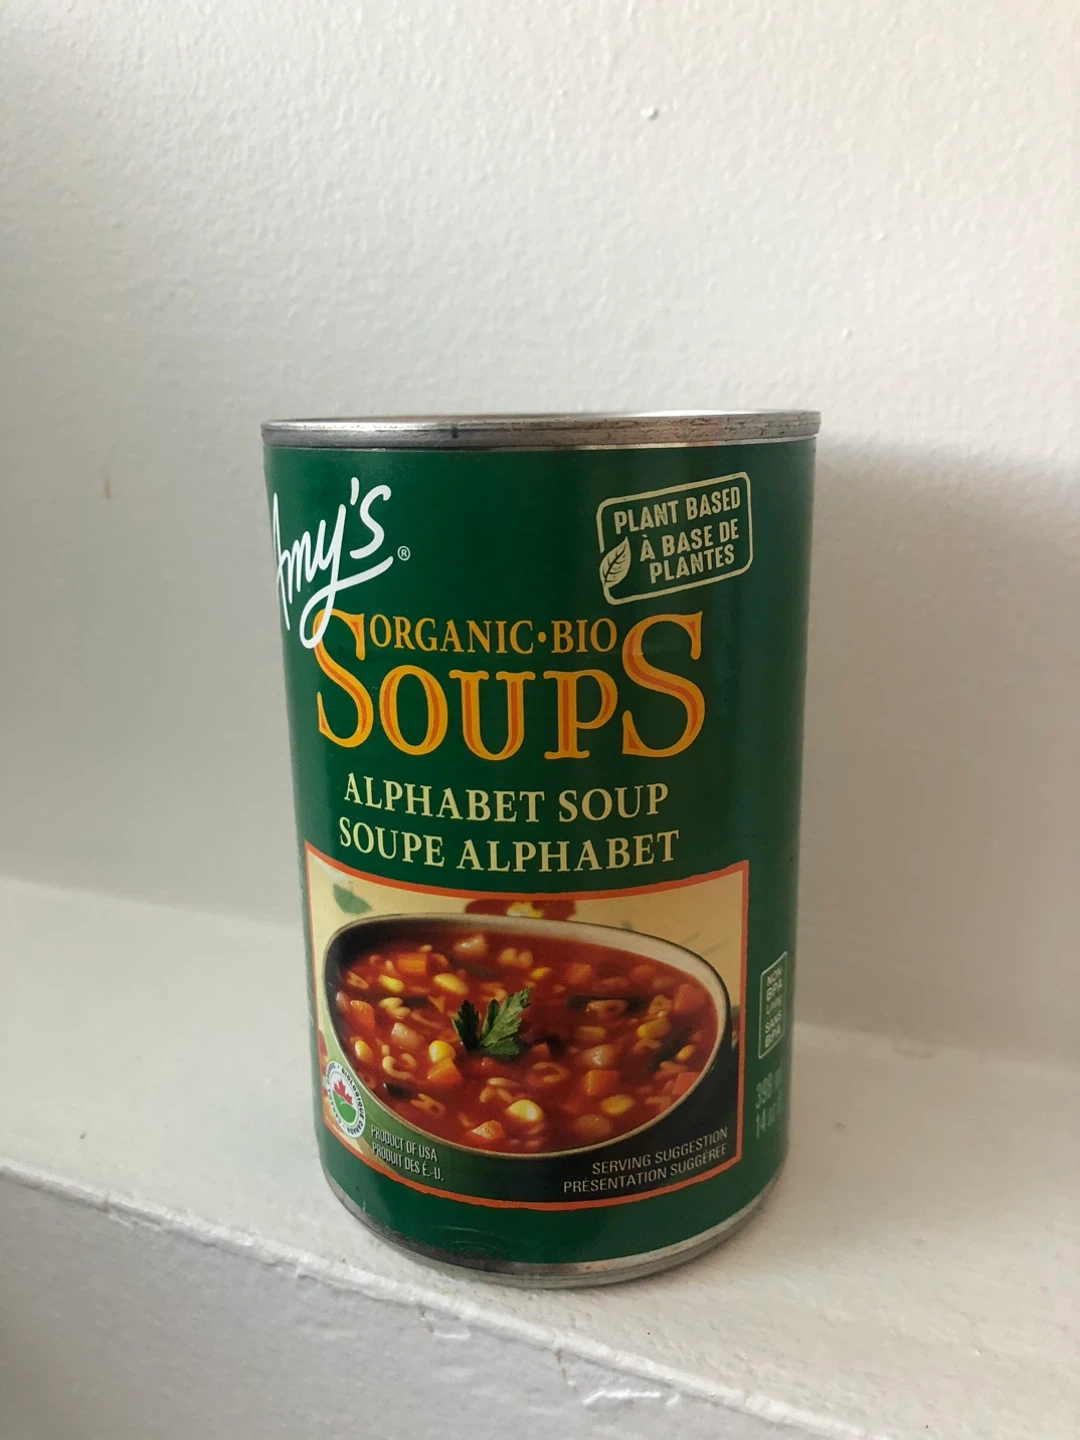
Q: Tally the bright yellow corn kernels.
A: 9